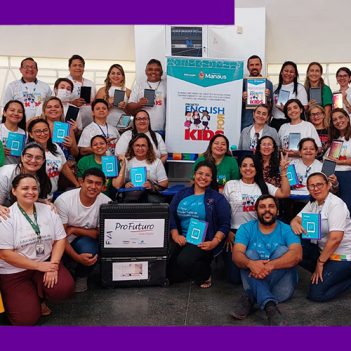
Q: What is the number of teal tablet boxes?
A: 7